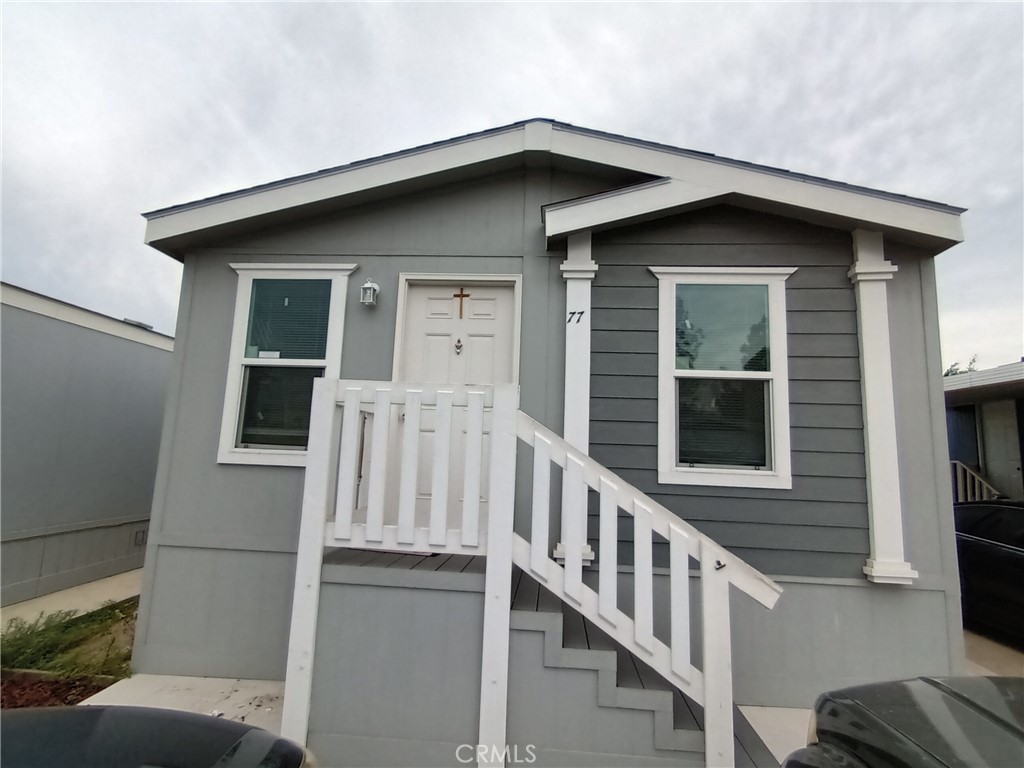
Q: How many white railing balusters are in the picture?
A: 10